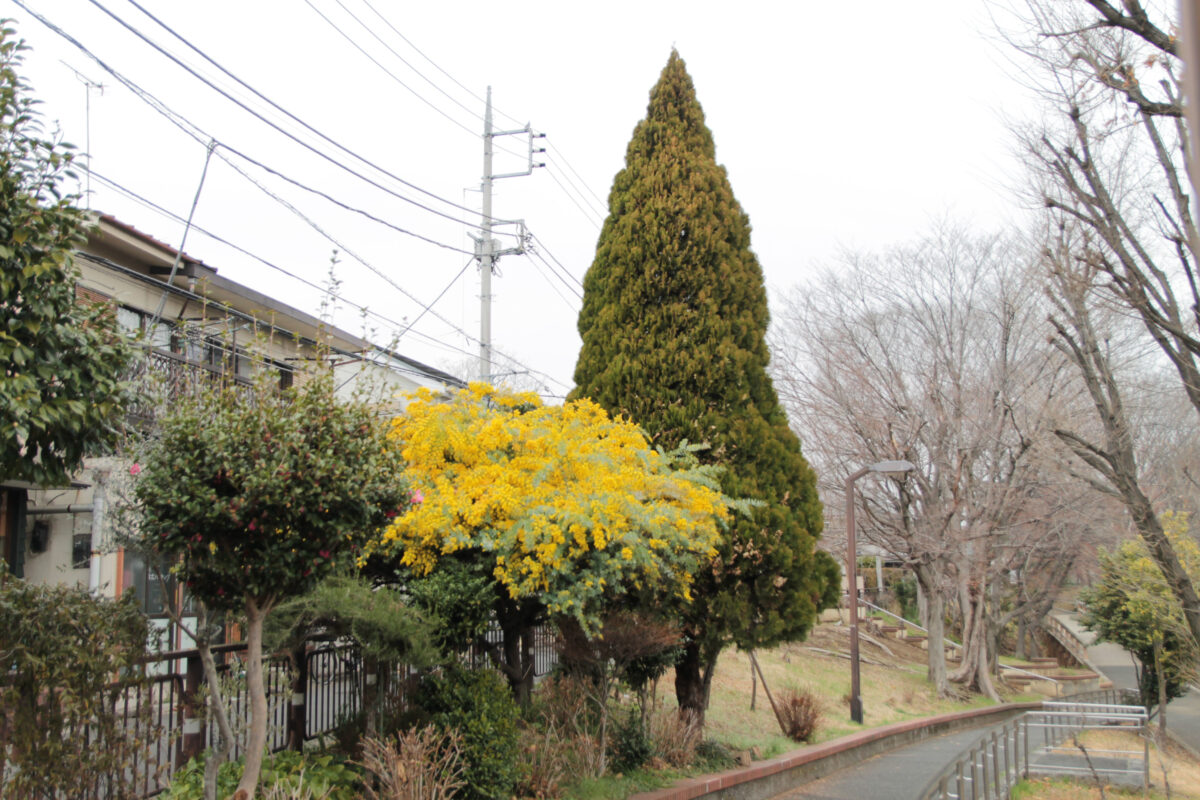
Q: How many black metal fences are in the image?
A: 1